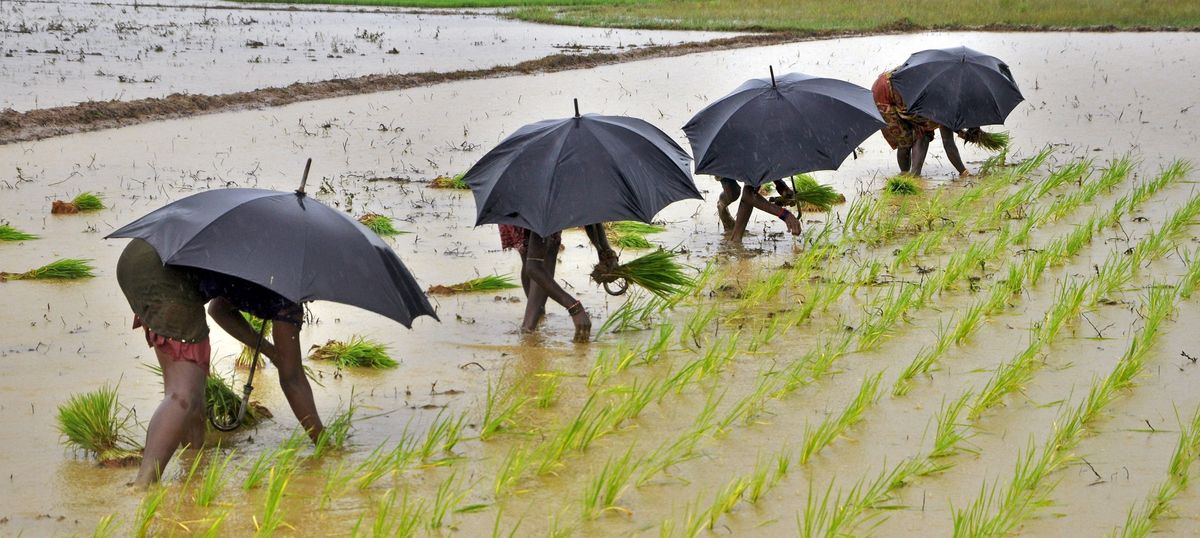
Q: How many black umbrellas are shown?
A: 4